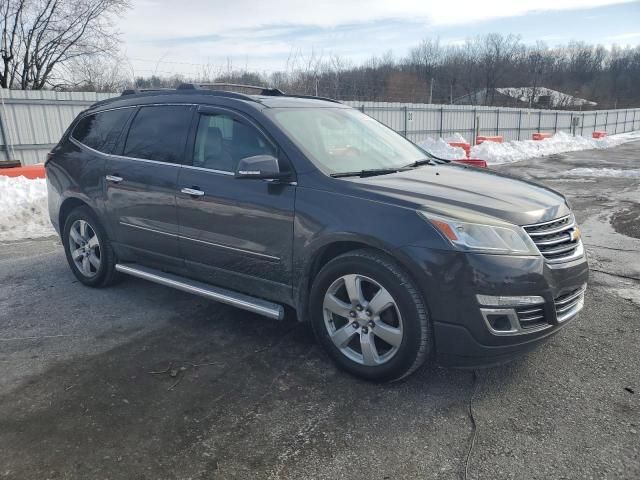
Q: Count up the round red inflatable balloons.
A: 0